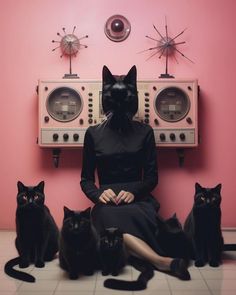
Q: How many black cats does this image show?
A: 5